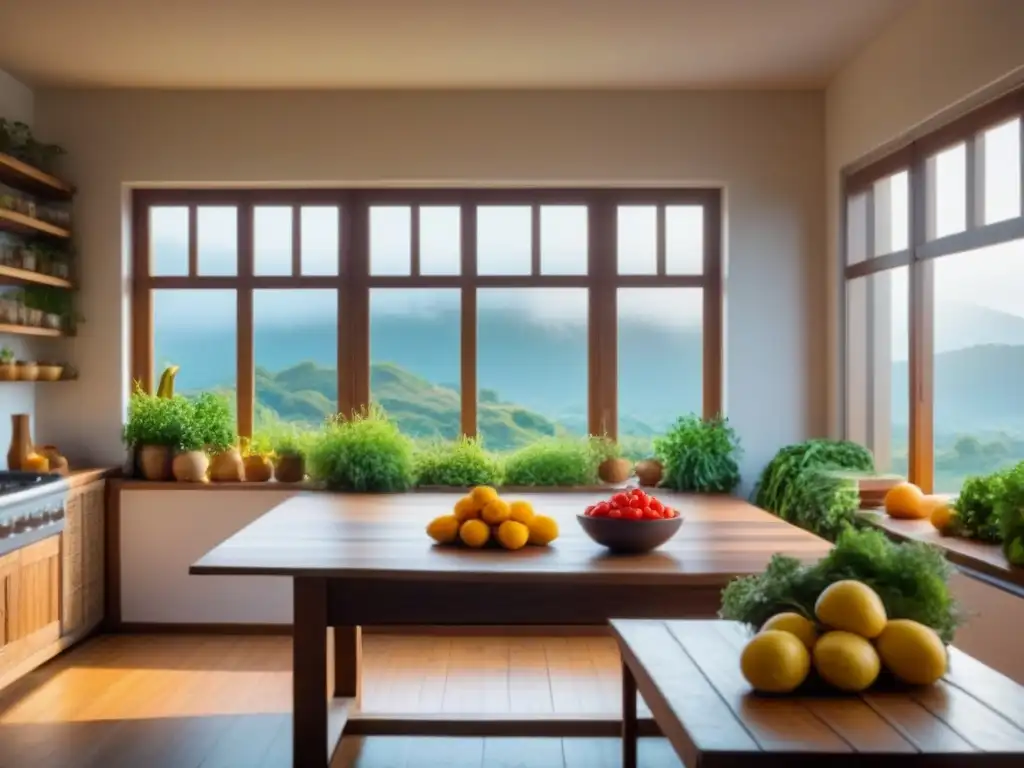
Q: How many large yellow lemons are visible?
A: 5